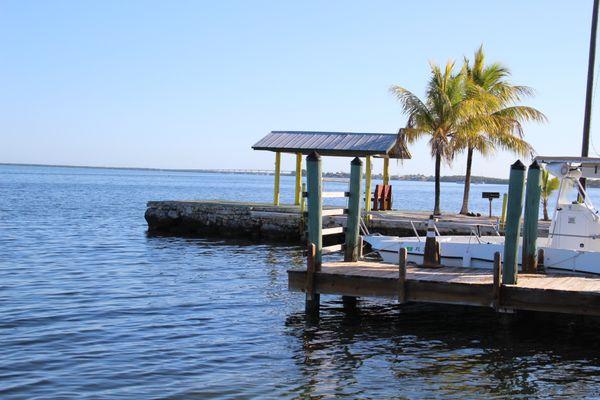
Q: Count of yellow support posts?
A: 4